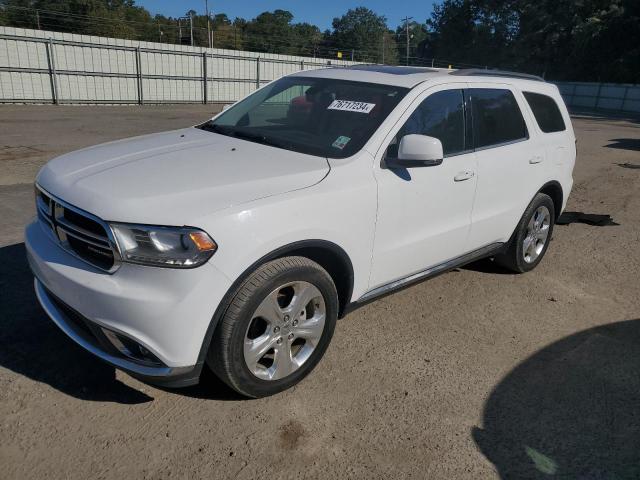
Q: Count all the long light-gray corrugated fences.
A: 1